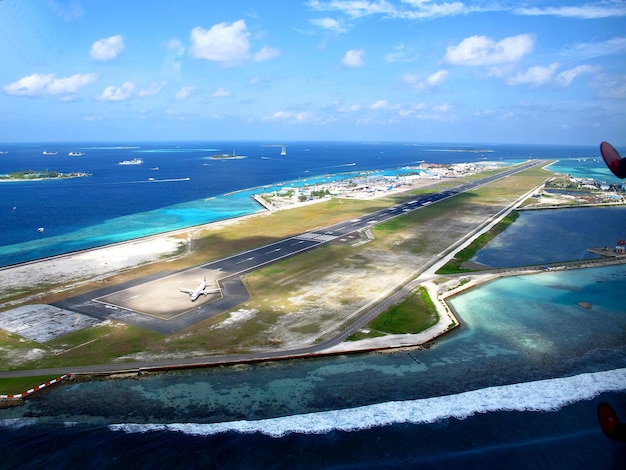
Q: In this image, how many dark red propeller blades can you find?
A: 2